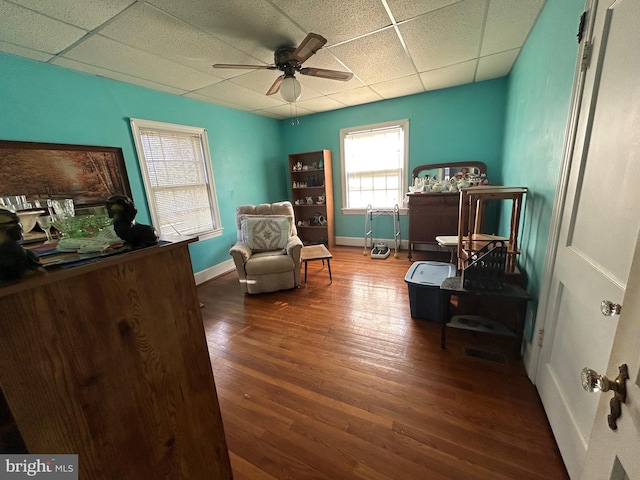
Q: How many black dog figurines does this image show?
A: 2